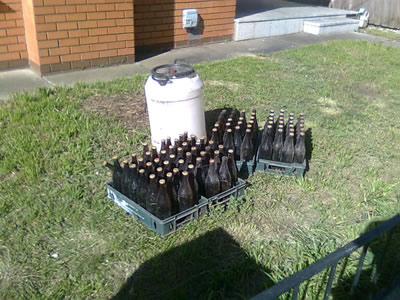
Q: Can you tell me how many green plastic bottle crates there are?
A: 4